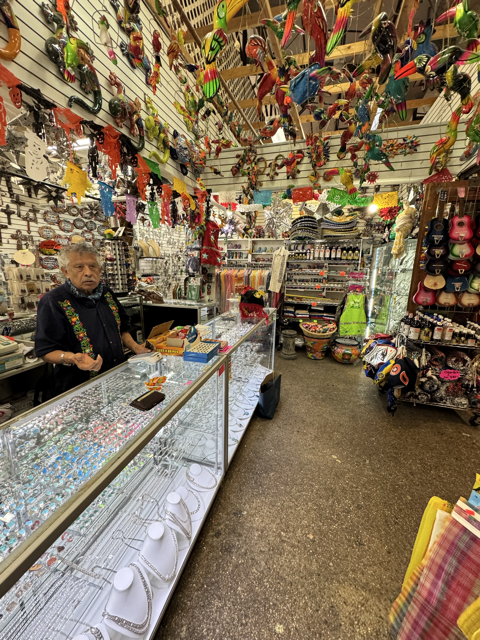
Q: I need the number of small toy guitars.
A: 15